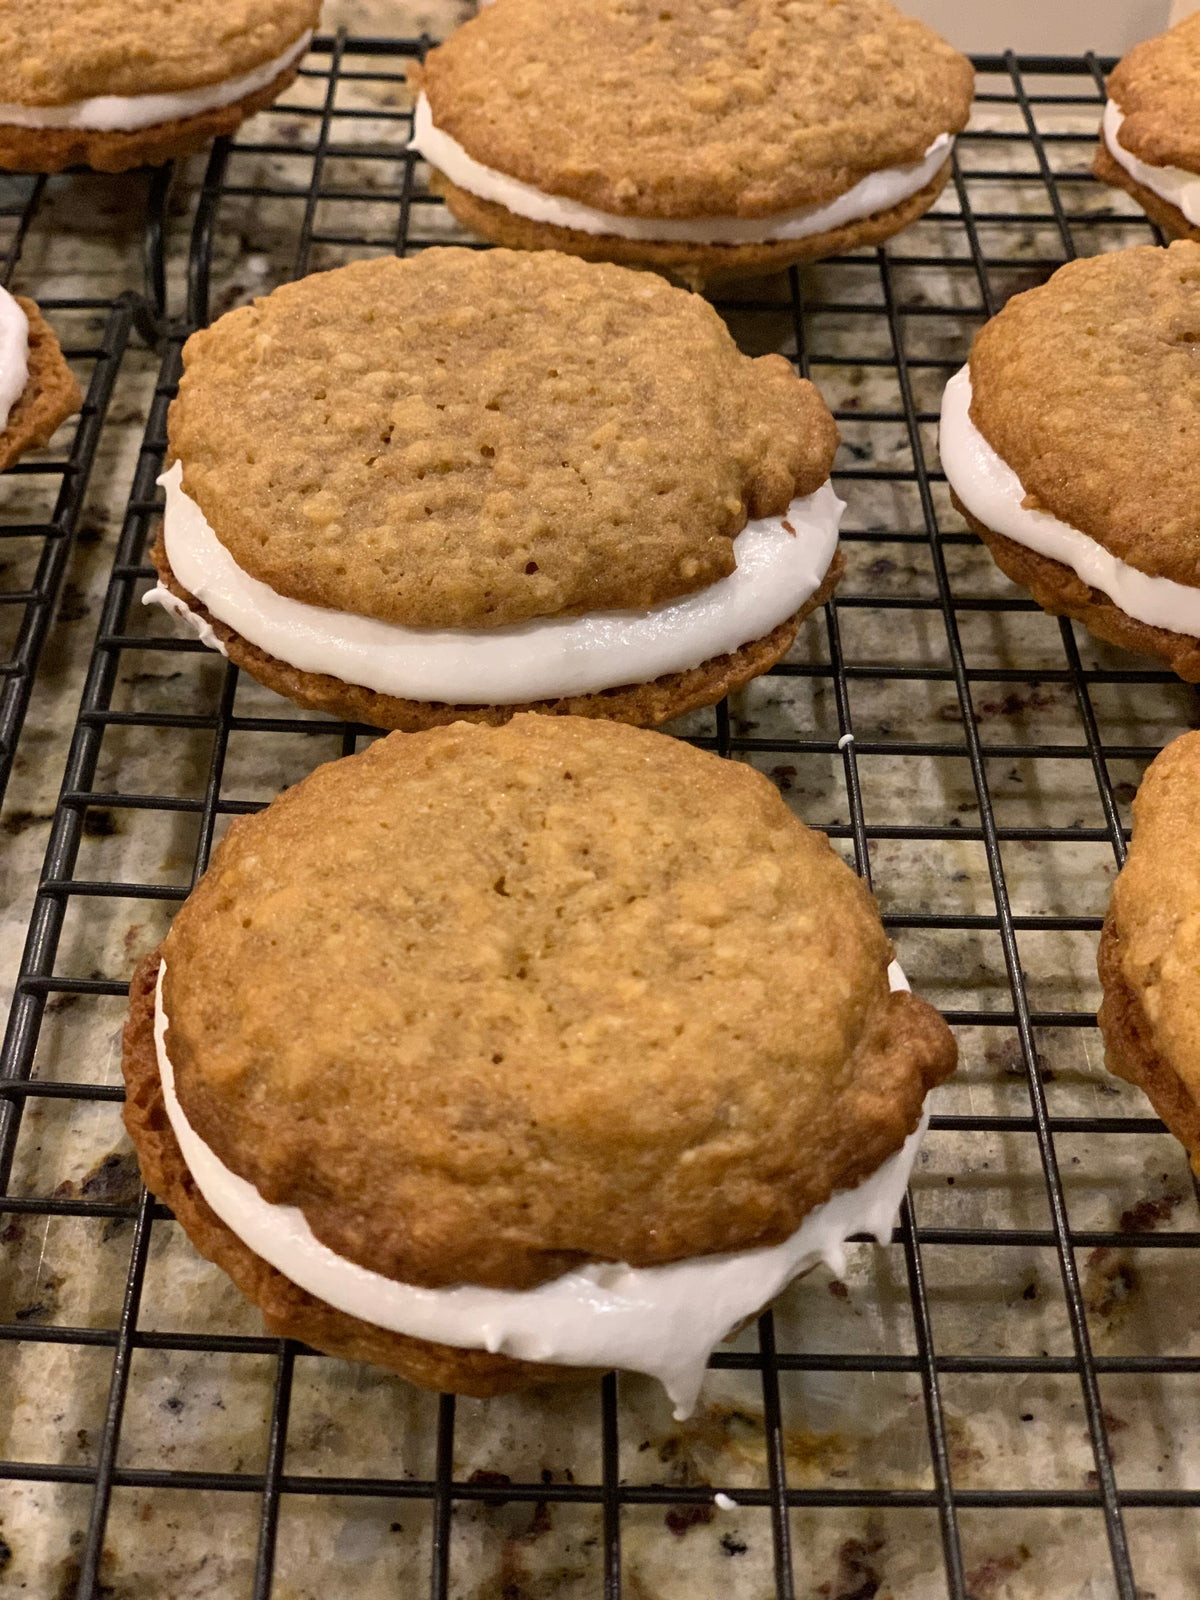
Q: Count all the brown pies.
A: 8